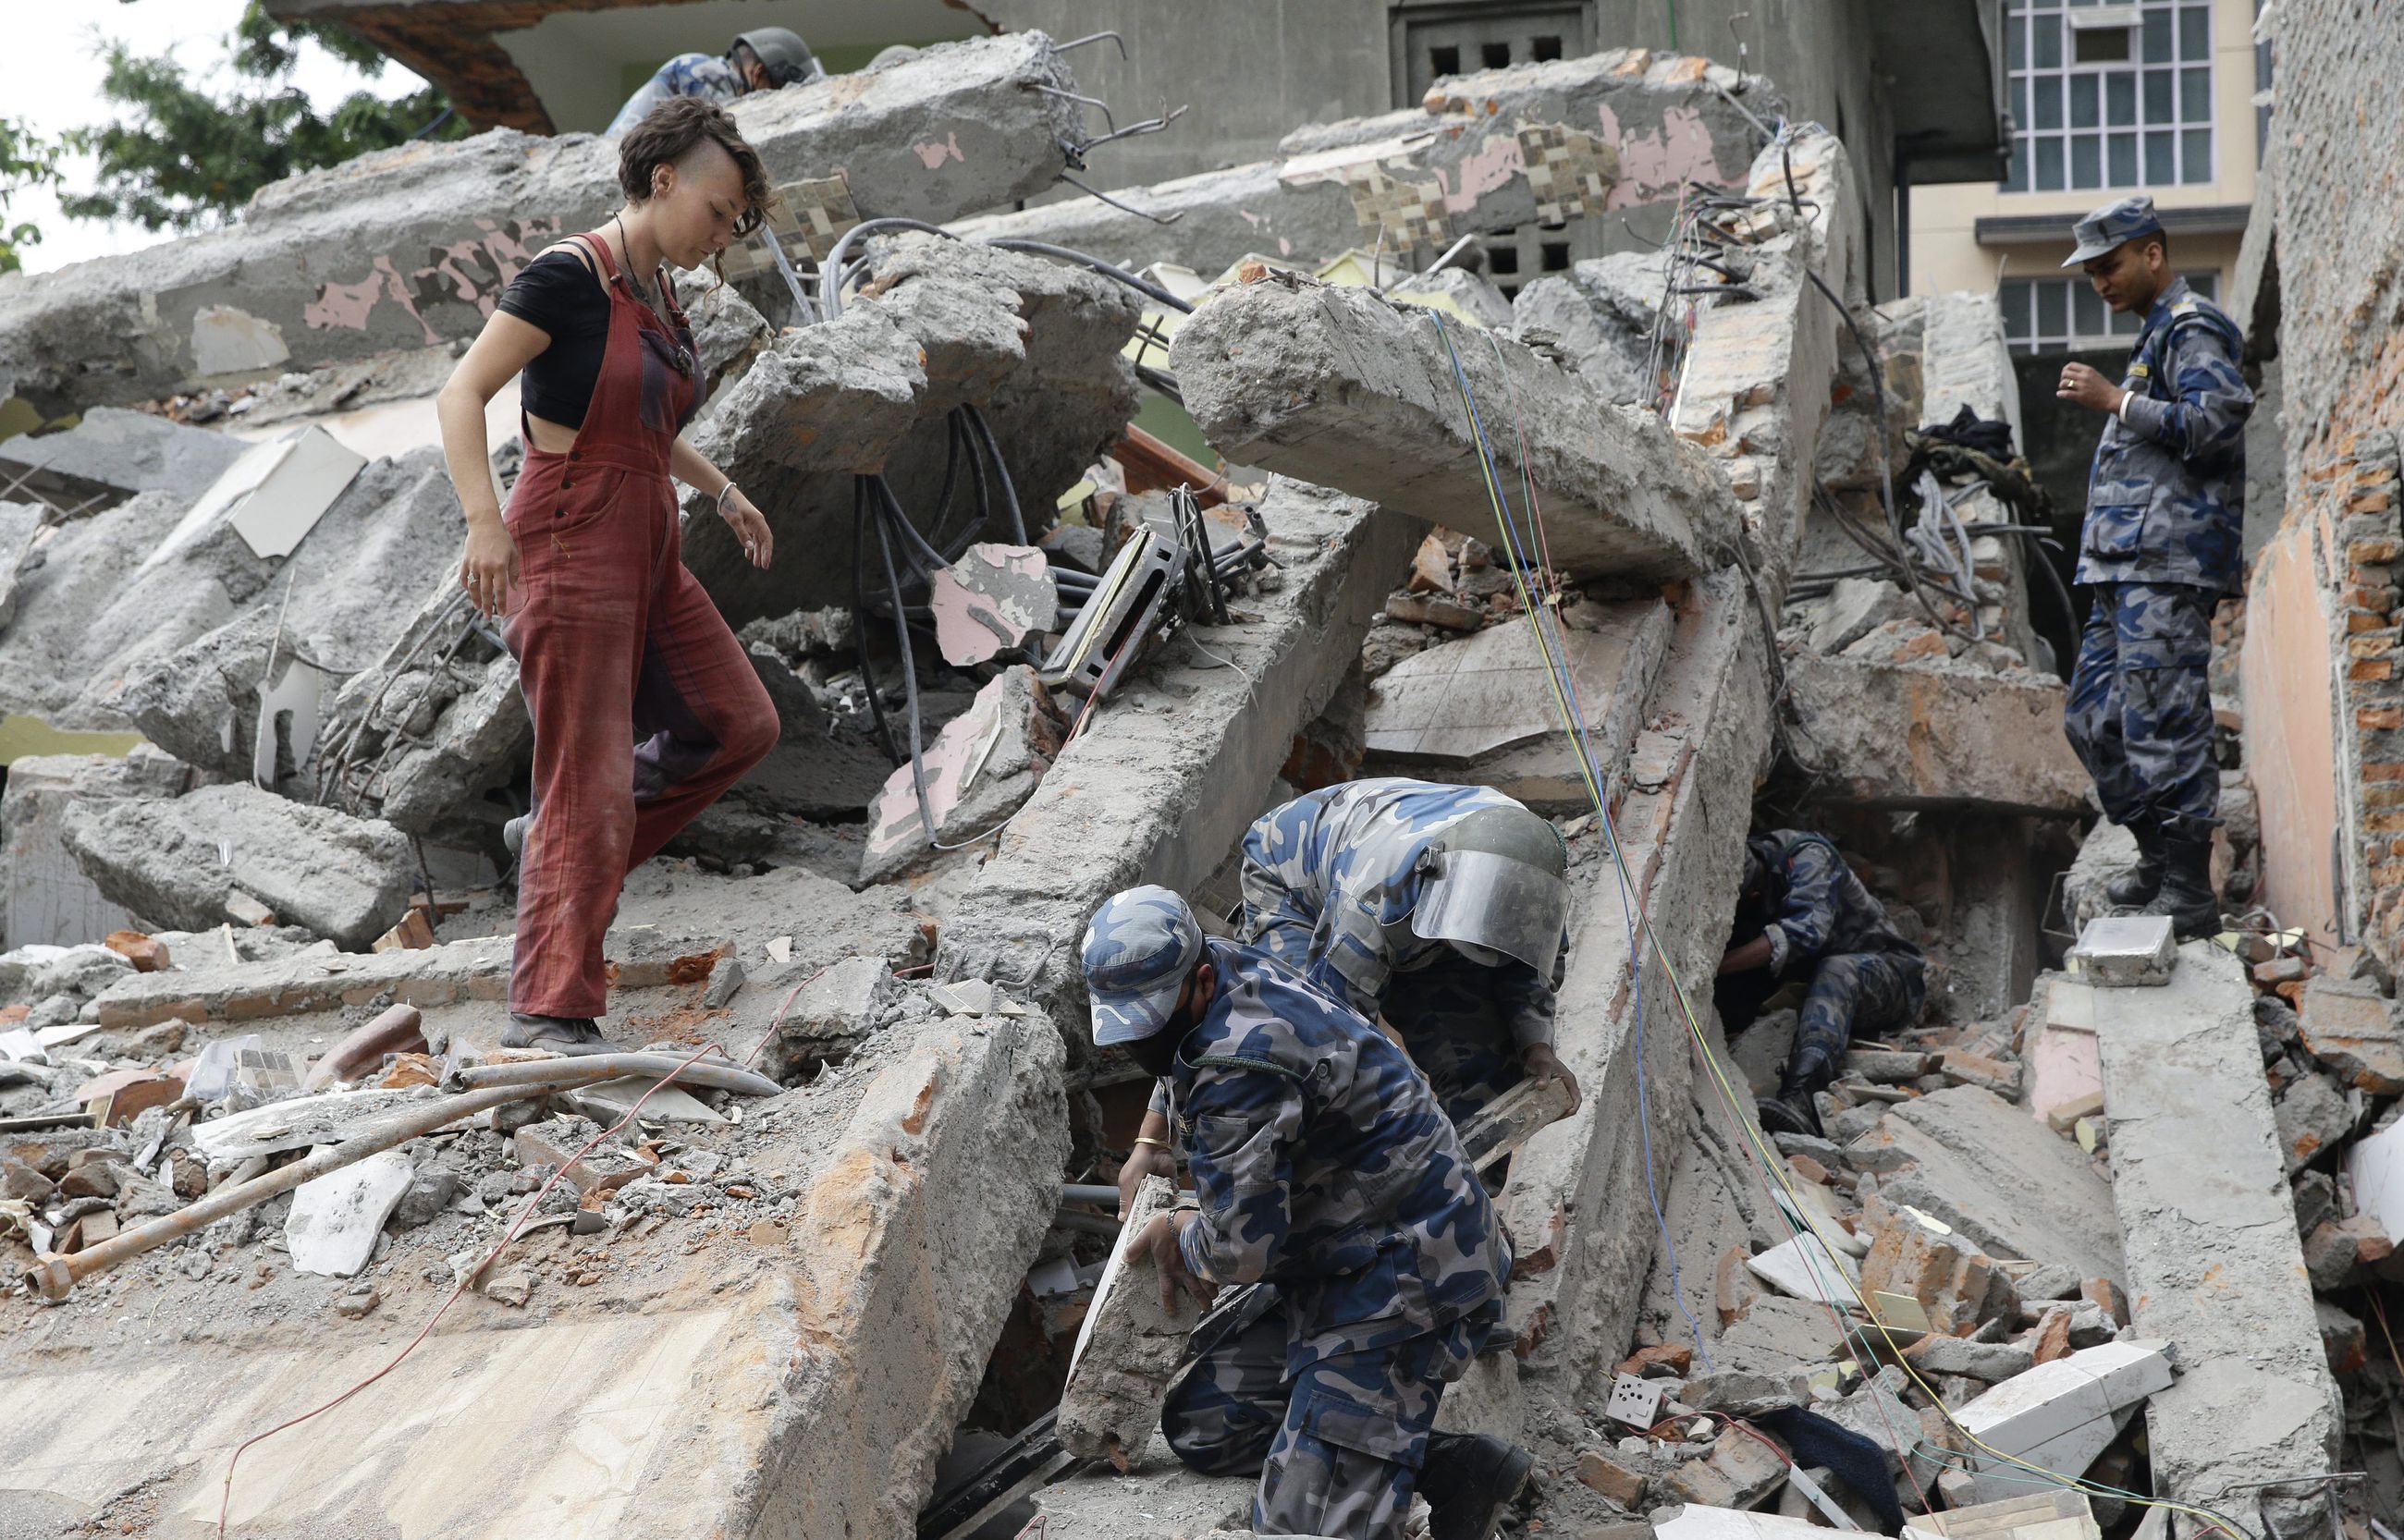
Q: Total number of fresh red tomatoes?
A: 0